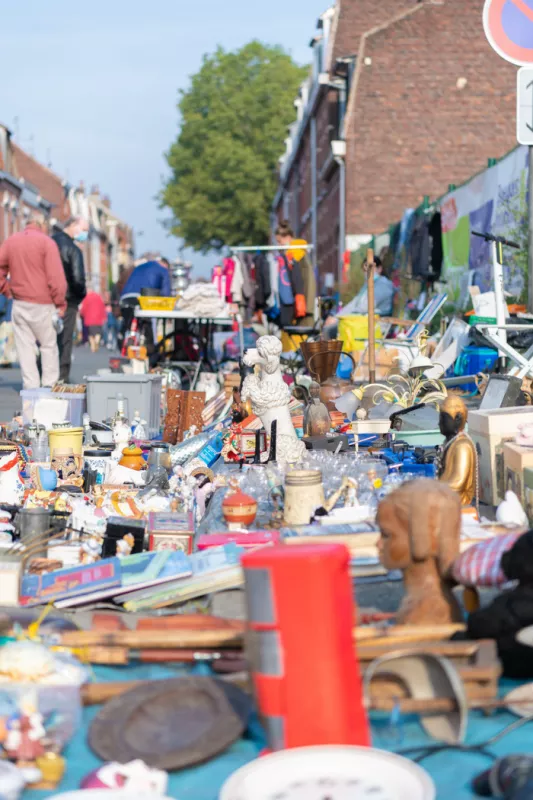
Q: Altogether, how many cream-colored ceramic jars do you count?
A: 1